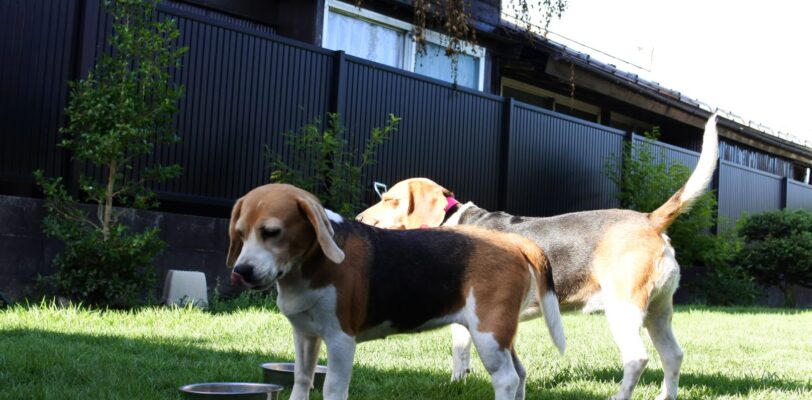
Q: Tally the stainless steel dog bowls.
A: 2